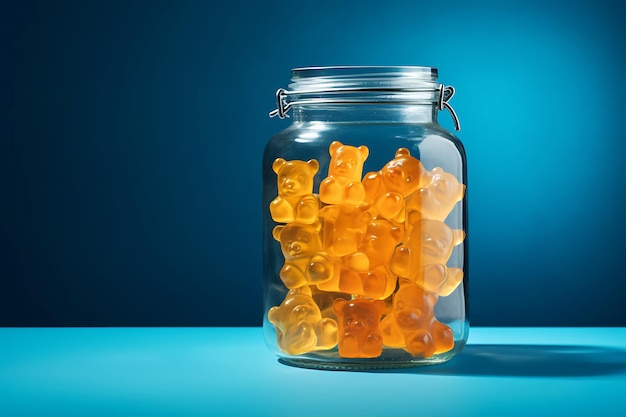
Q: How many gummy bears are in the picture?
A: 11